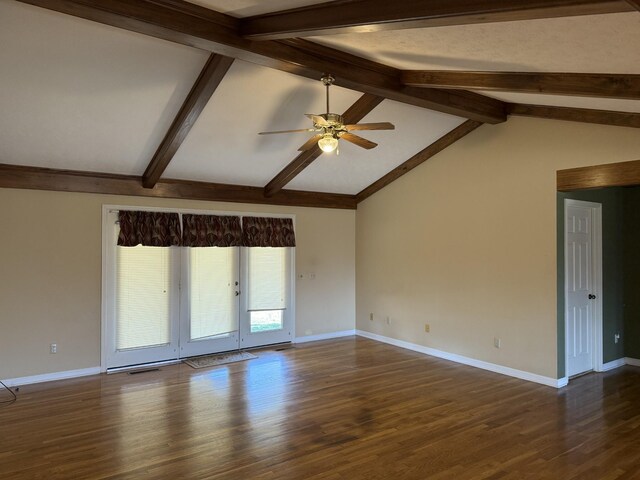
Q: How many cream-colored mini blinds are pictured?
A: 3